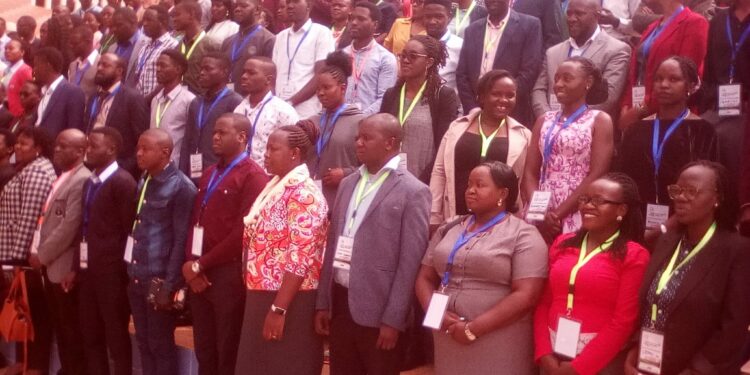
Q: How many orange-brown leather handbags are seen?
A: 1